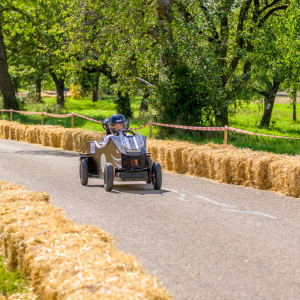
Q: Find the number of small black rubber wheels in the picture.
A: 4